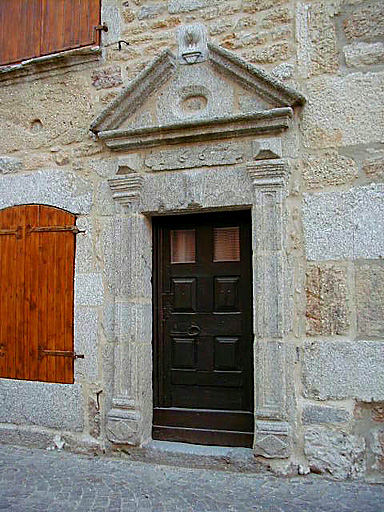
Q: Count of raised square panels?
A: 4